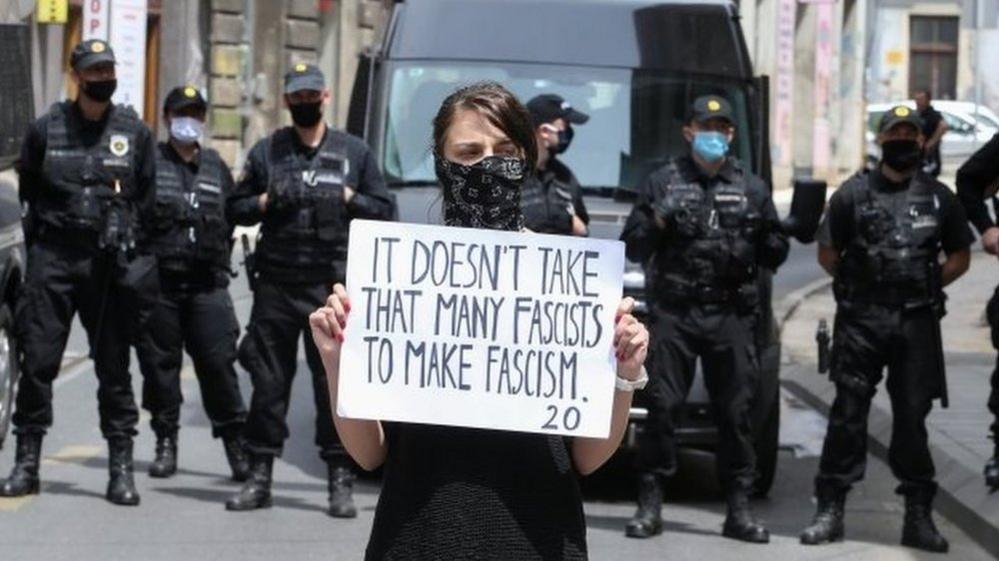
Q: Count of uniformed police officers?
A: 7